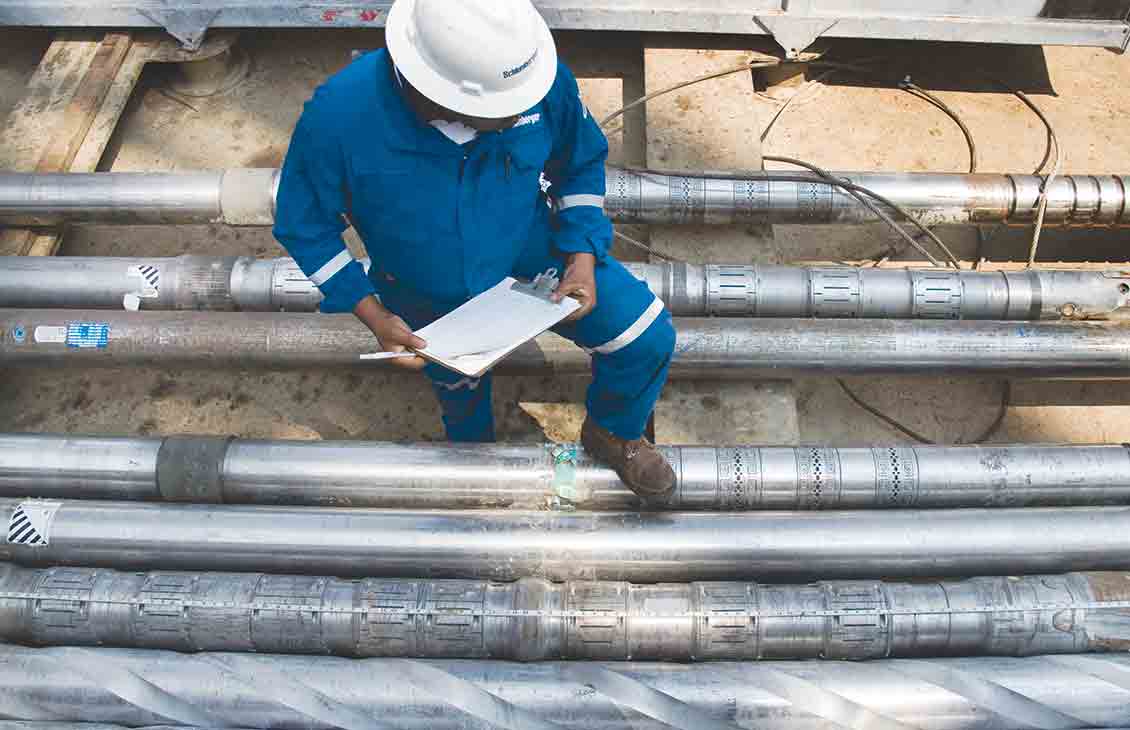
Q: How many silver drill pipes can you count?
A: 7